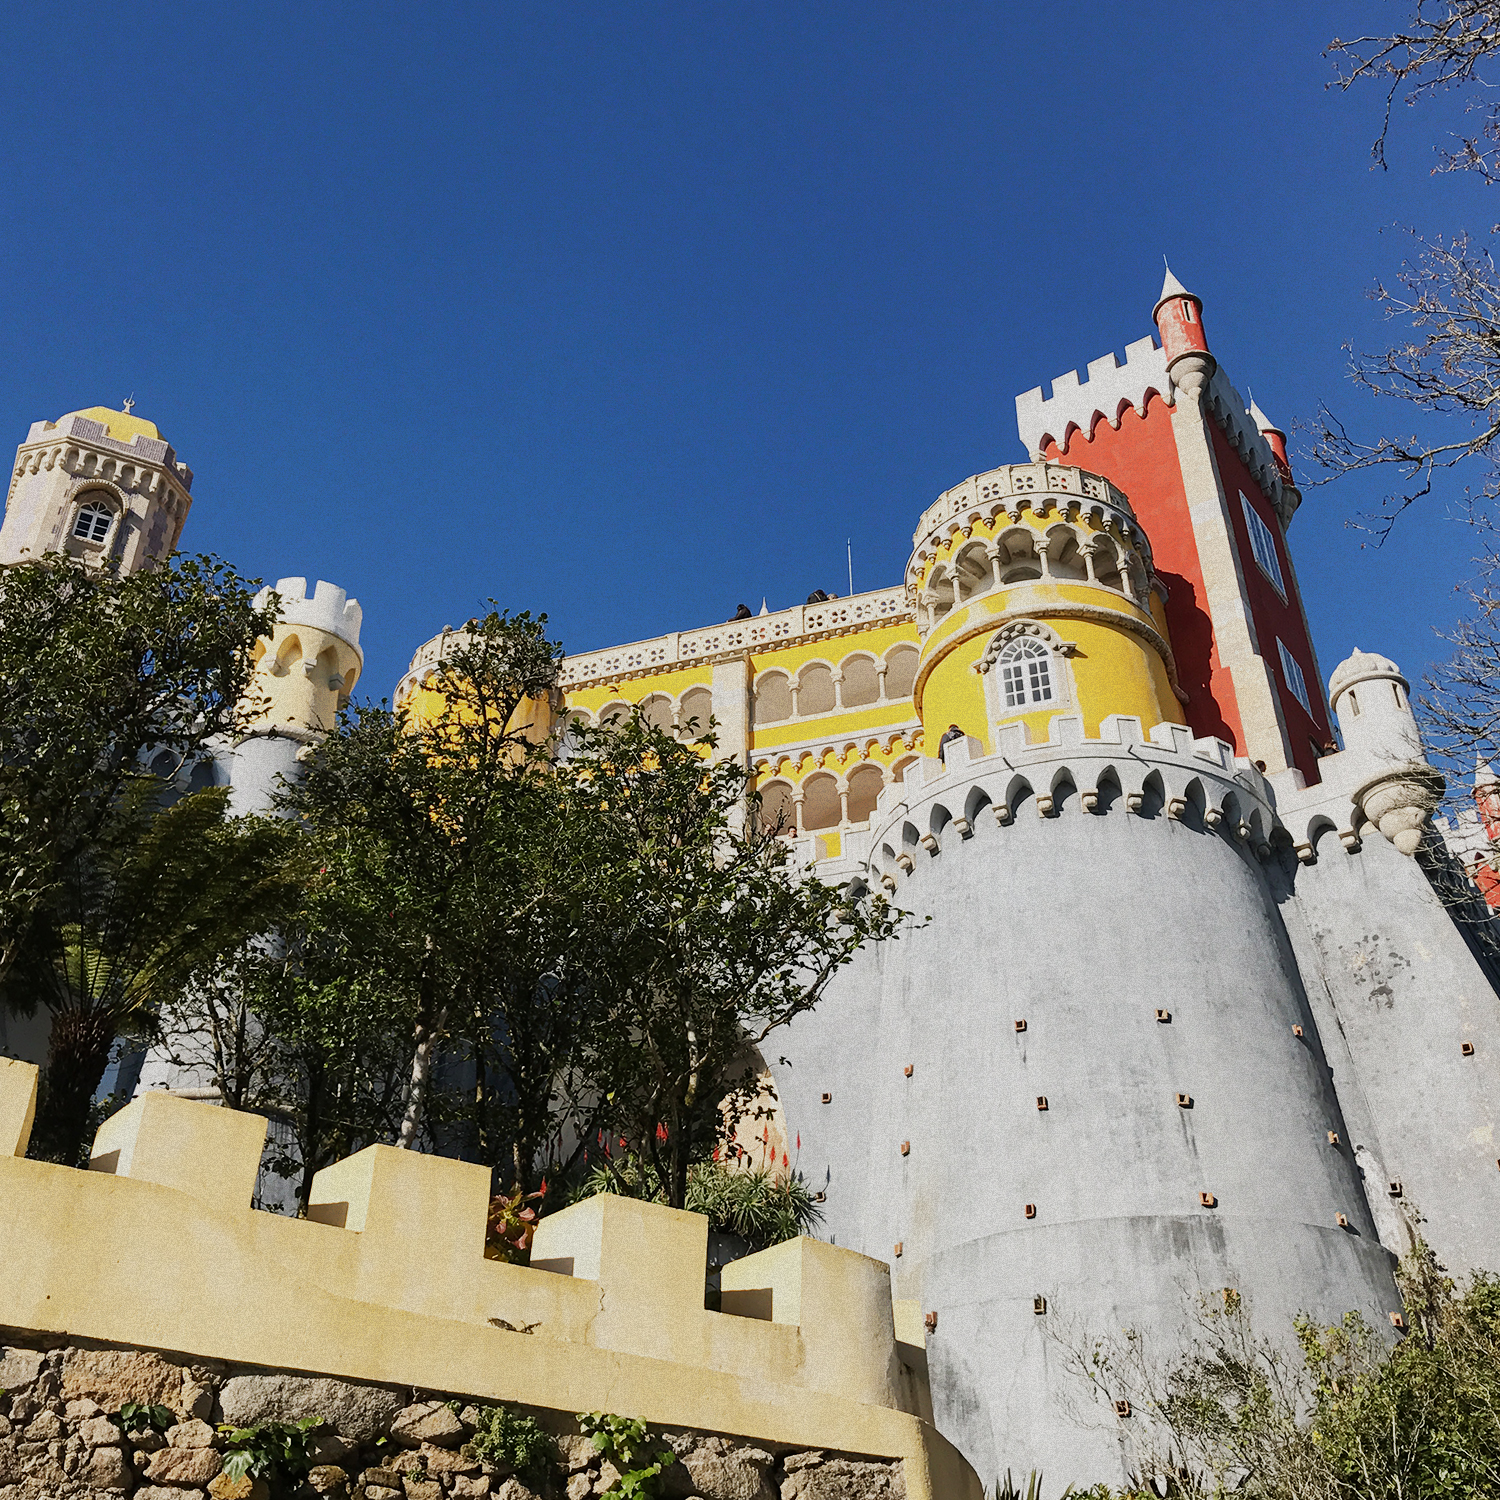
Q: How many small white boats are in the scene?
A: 0